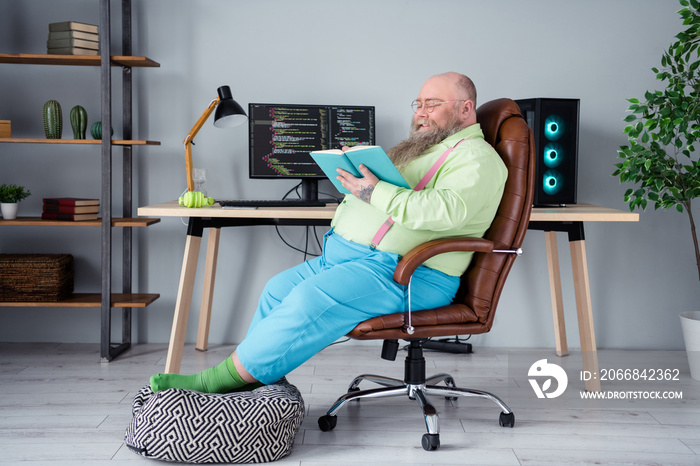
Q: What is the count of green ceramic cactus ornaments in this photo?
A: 3